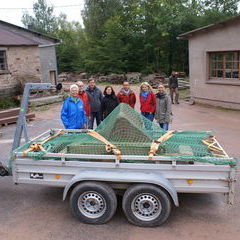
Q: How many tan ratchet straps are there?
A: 4